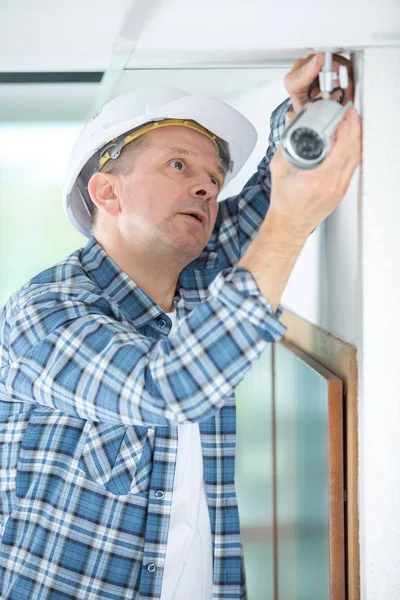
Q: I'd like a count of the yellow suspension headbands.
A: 1